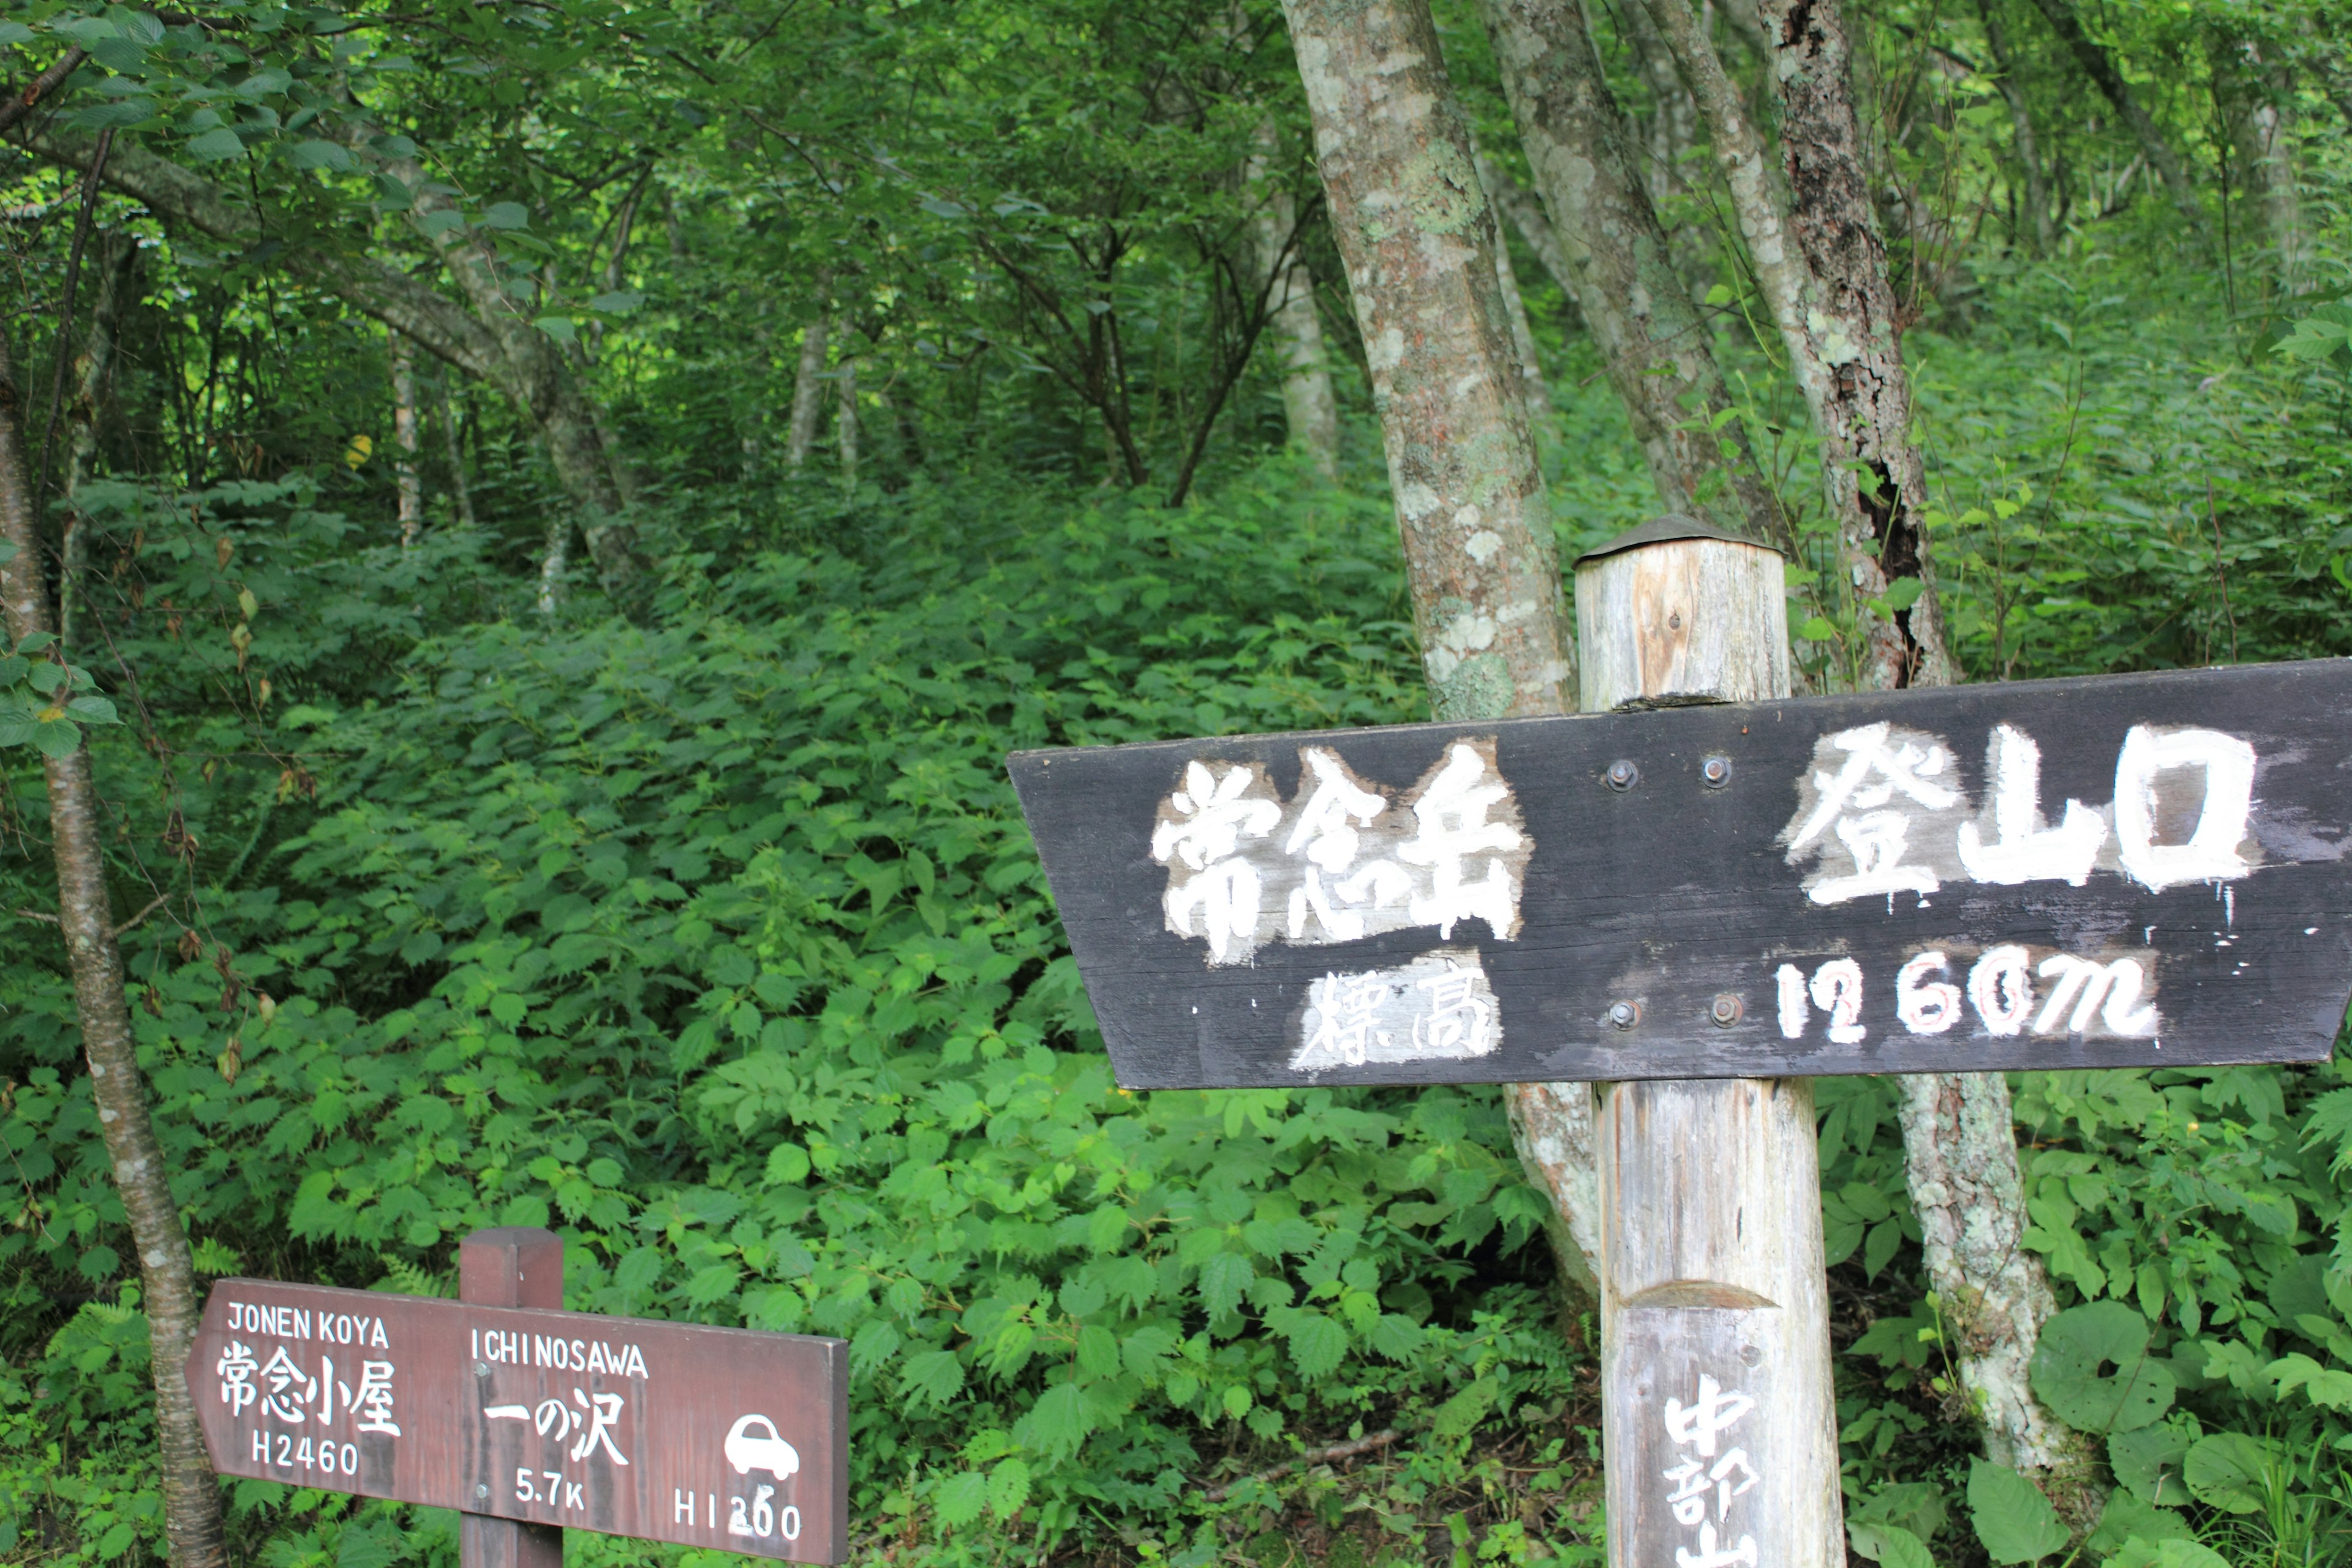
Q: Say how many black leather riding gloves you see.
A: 0